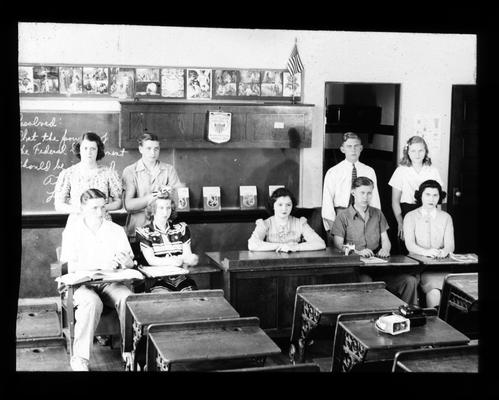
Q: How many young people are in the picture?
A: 9